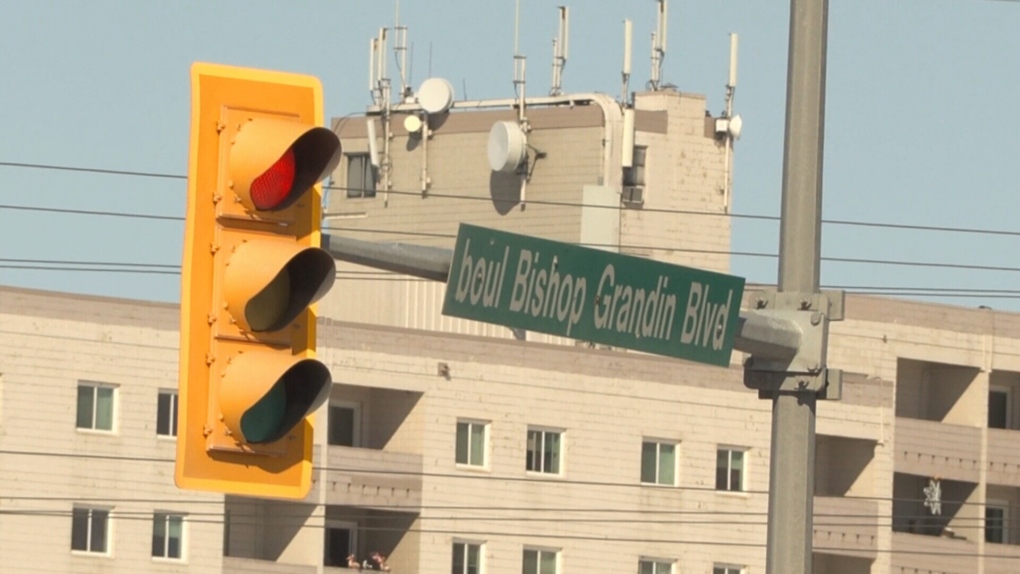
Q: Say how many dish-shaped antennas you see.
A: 4